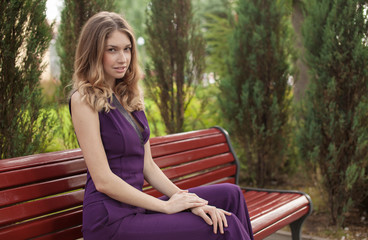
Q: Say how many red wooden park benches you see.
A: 1